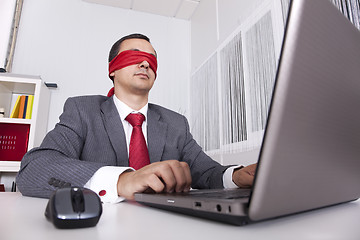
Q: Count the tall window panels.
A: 3